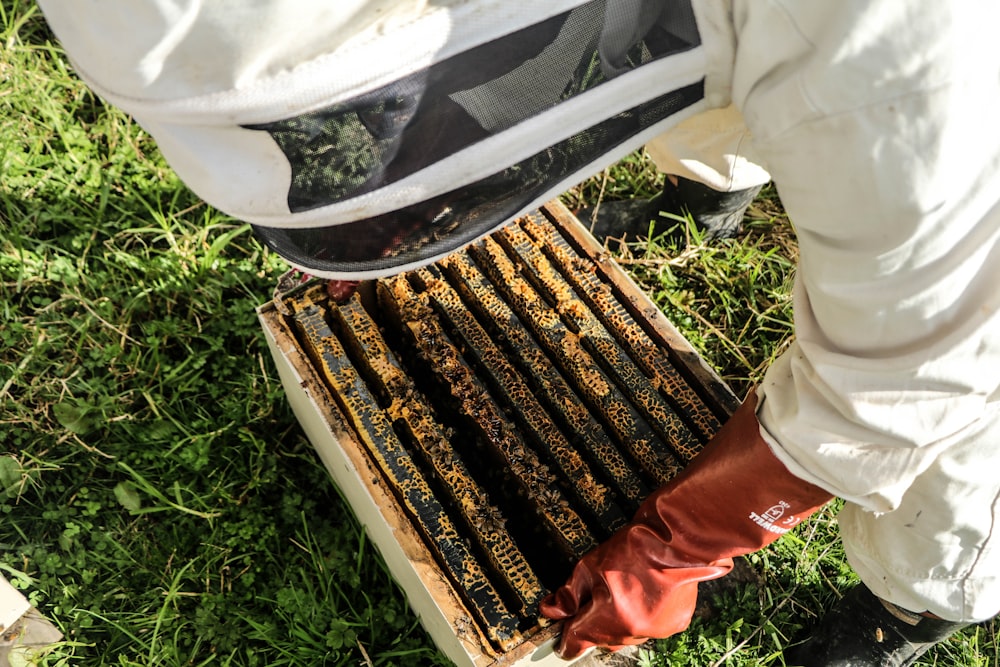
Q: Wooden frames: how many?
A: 8